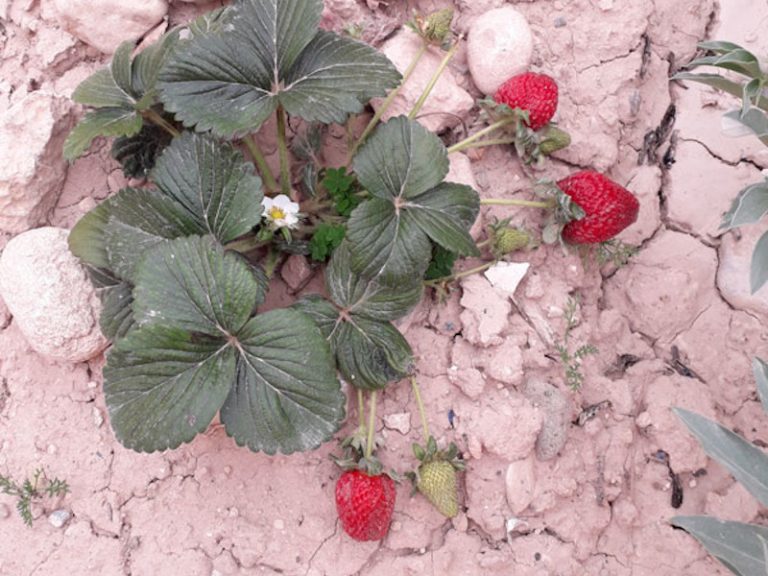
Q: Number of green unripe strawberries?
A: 4